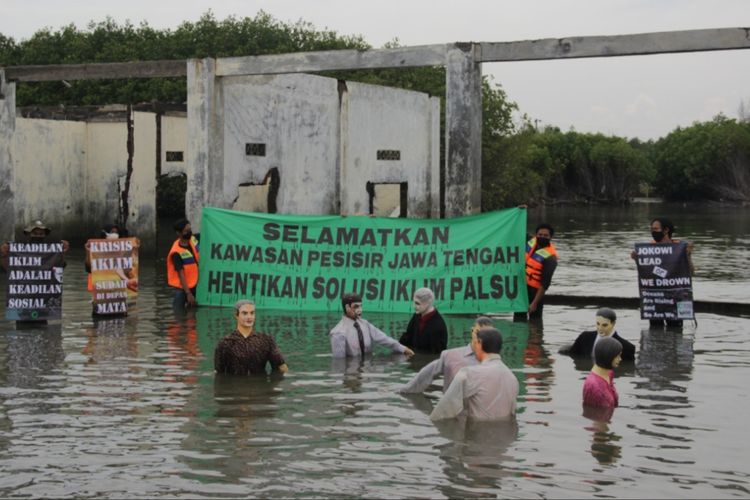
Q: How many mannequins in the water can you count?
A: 7